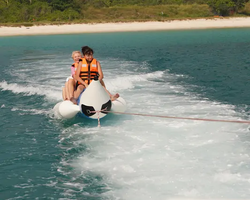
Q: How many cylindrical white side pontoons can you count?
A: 2